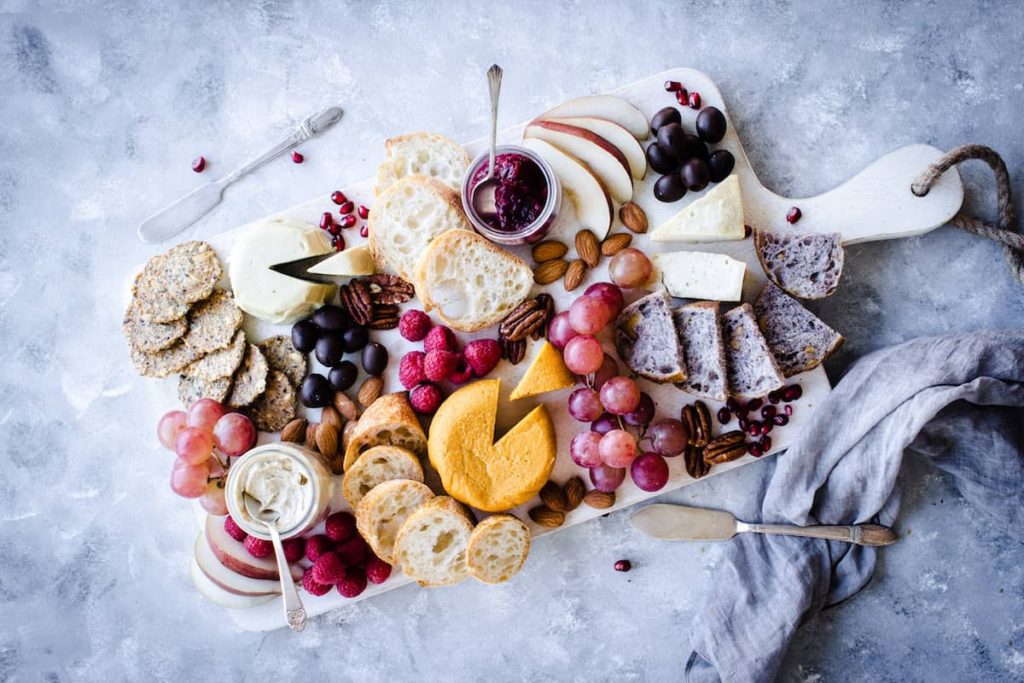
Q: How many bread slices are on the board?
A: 13